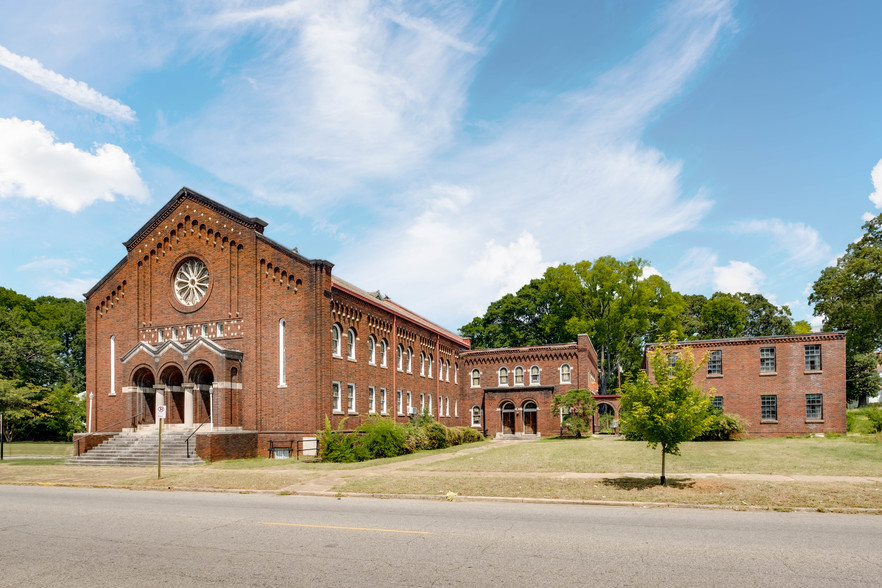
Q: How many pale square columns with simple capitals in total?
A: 2